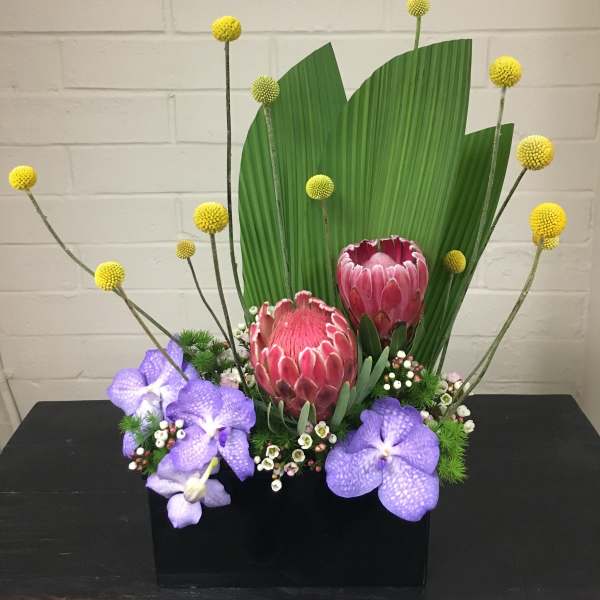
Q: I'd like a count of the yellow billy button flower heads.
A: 13